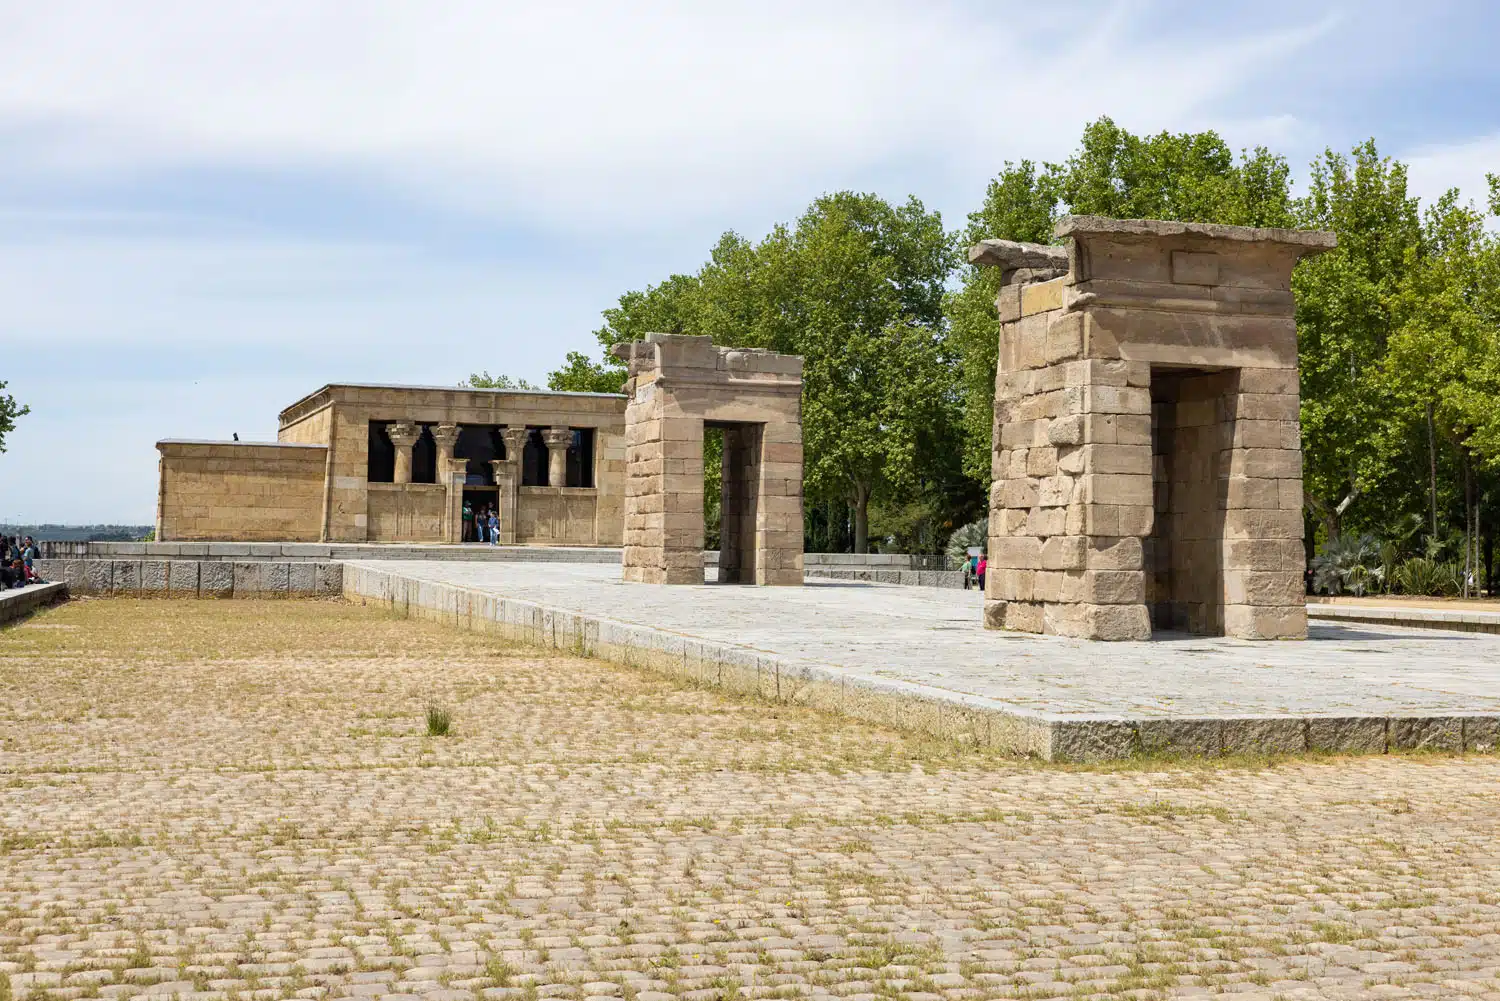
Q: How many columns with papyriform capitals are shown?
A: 4